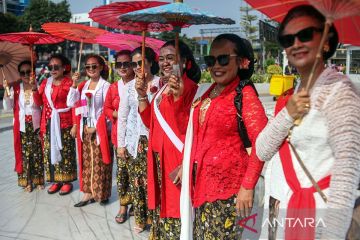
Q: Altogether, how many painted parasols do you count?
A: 7